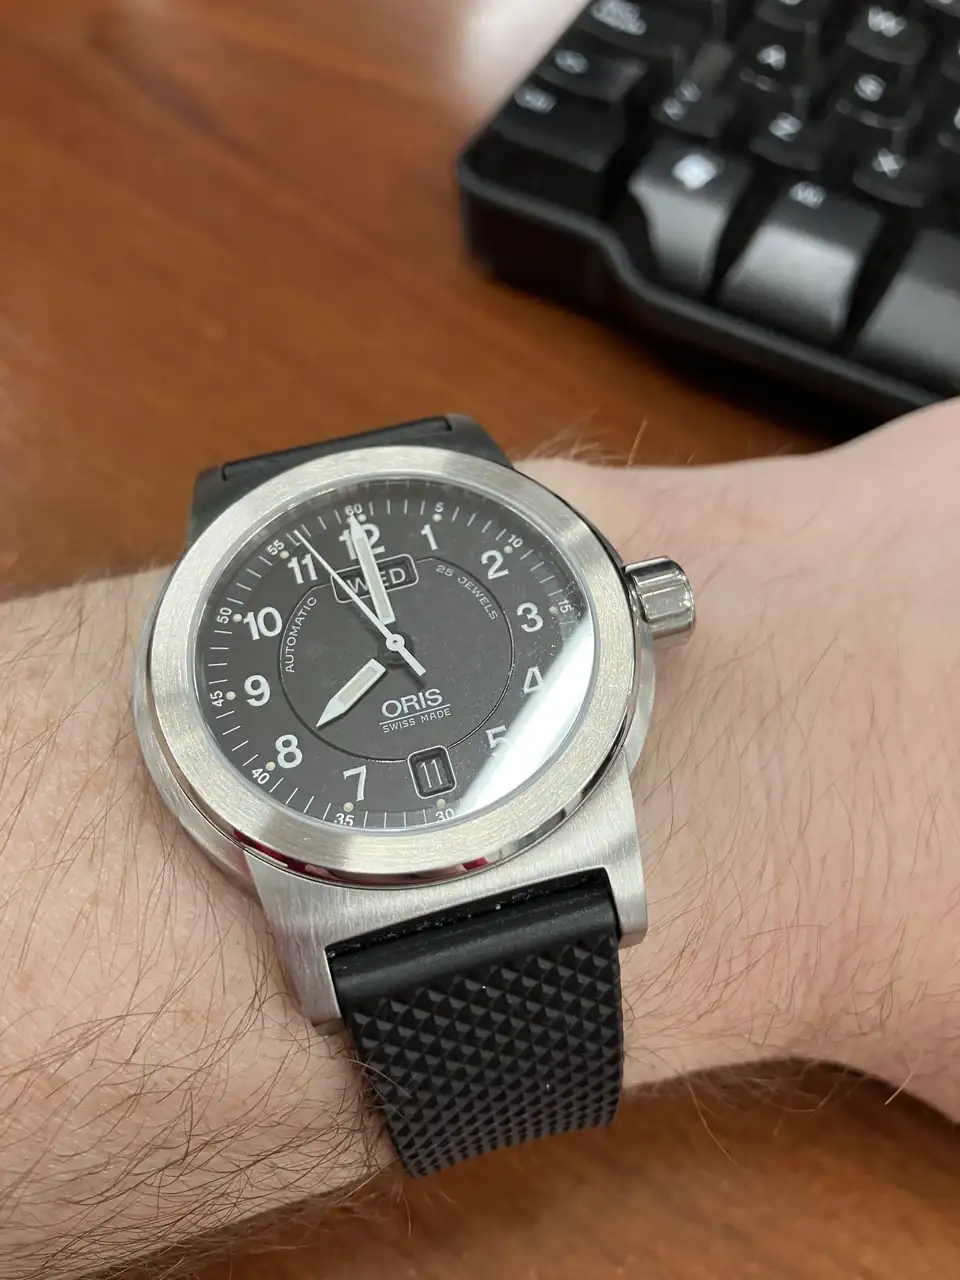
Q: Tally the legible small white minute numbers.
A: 10